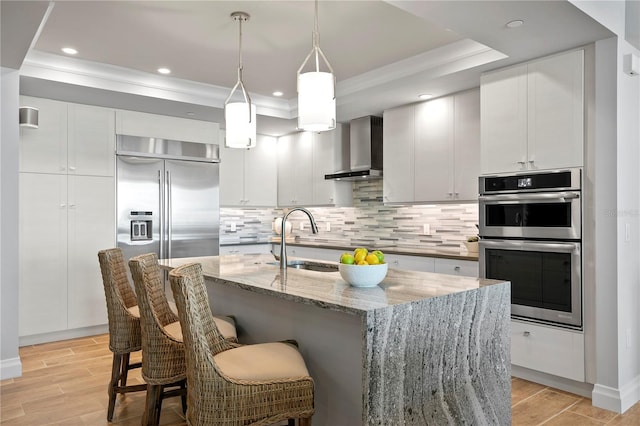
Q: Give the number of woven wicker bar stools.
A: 3